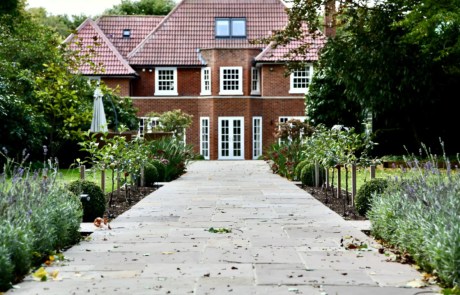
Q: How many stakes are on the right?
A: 5